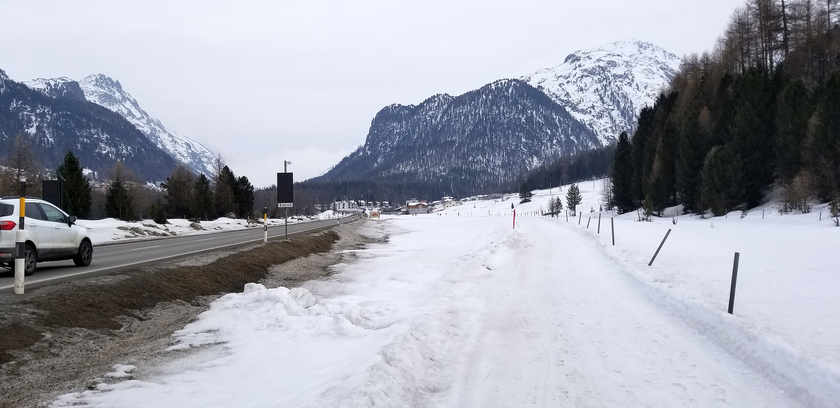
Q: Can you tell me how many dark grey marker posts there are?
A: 7